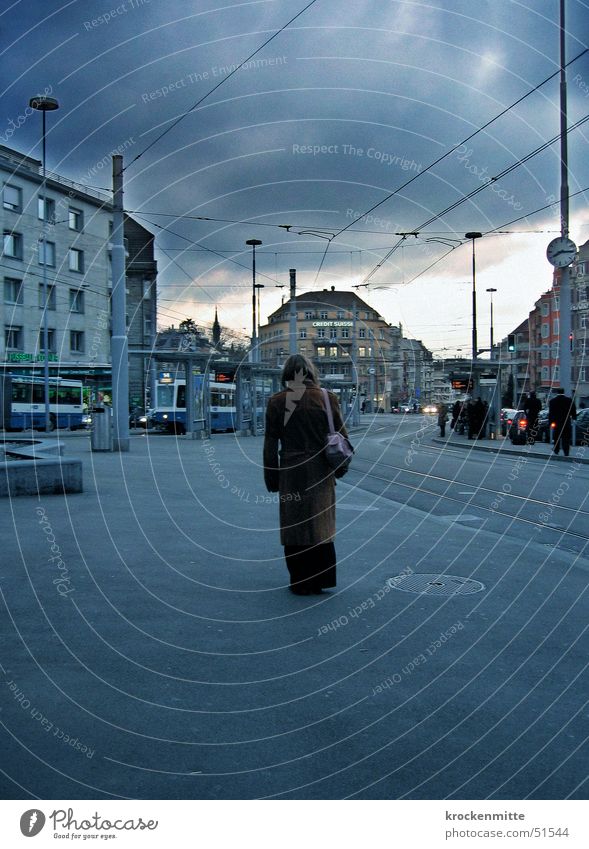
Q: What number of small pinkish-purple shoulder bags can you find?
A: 1